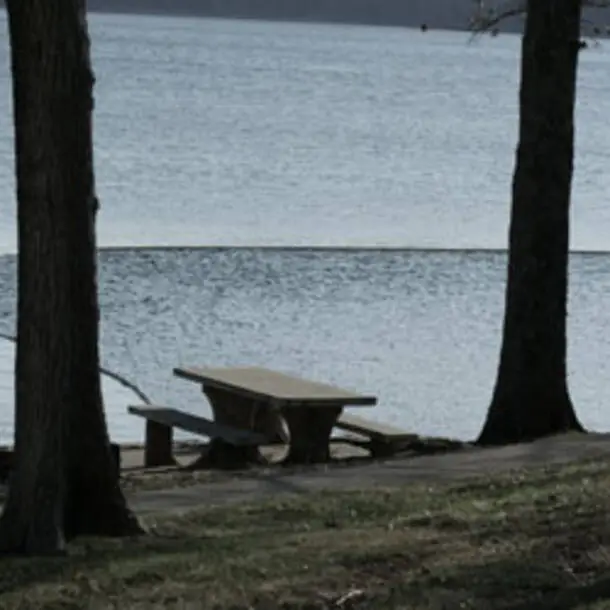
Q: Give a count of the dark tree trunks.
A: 2